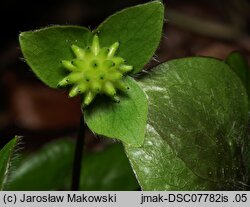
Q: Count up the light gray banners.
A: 1